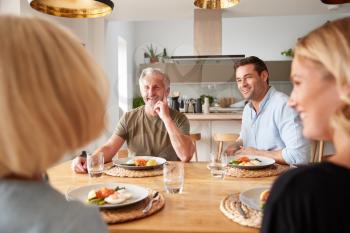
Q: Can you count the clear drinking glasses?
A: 3